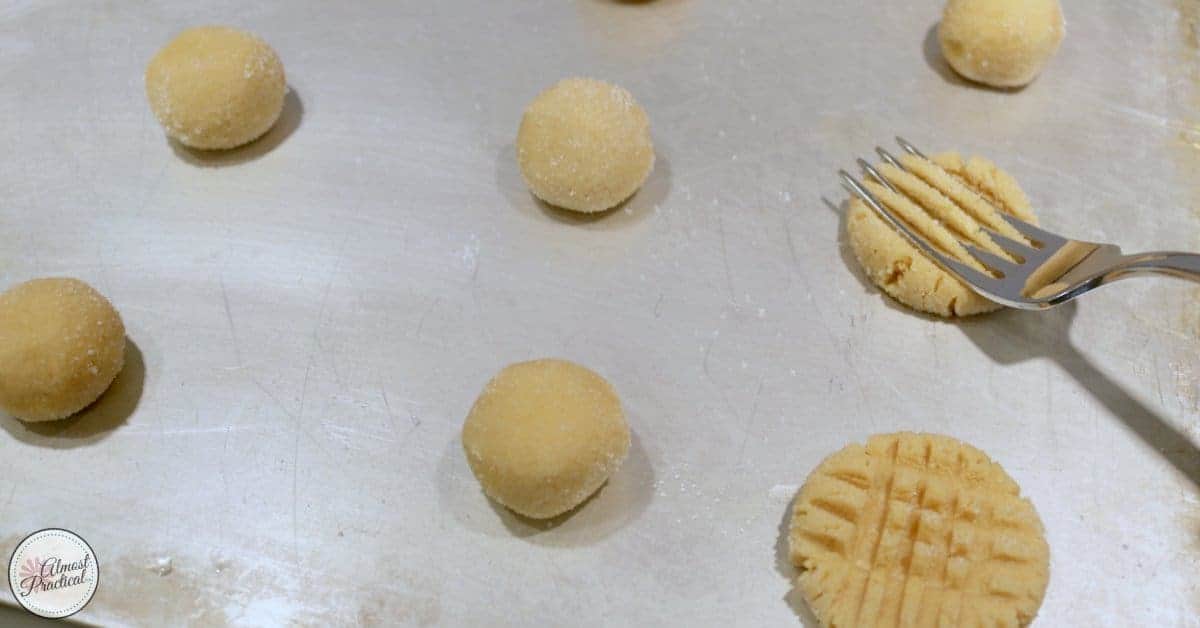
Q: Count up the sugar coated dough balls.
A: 5